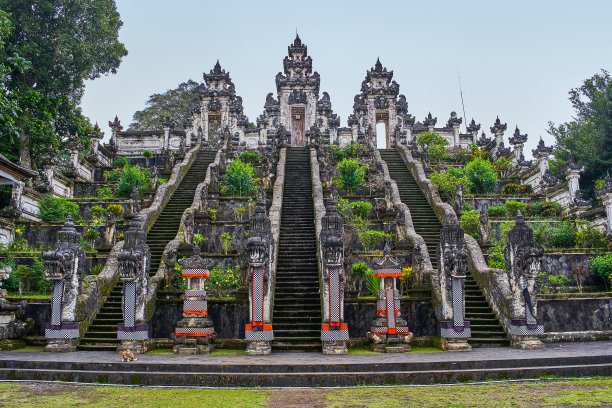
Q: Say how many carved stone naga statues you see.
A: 6